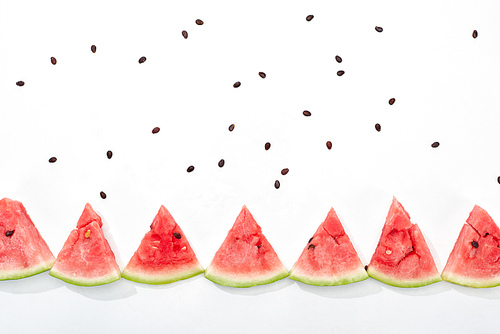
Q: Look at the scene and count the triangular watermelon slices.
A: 7